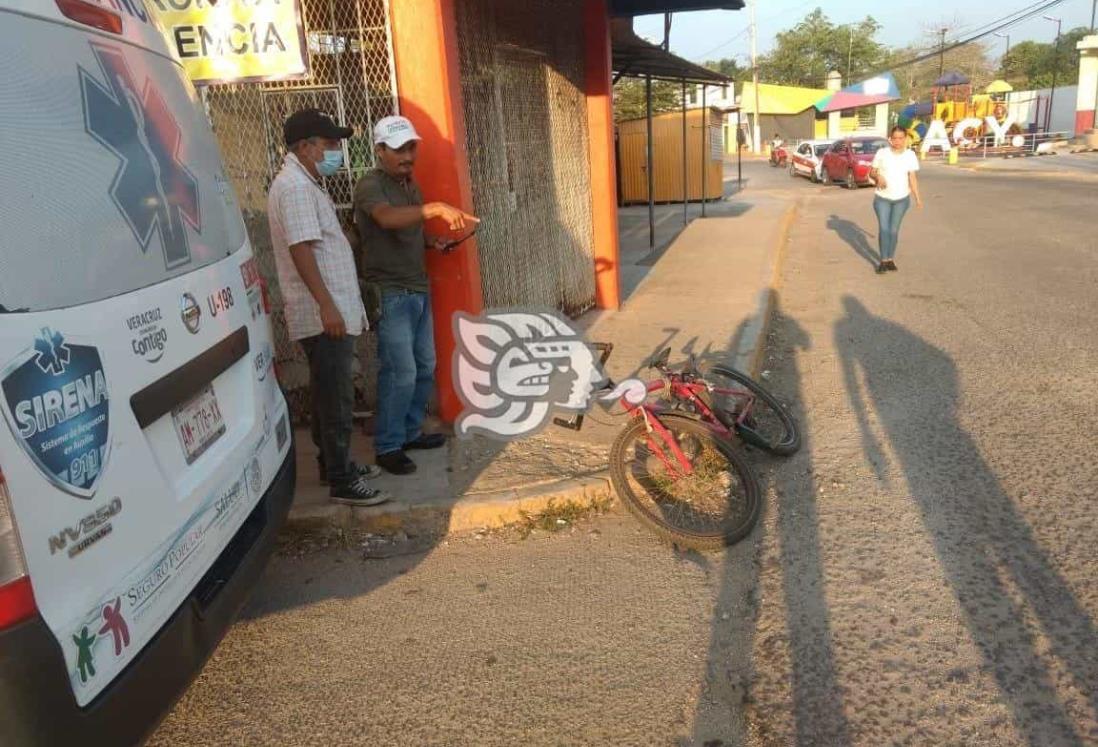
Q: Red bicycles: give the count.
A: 1